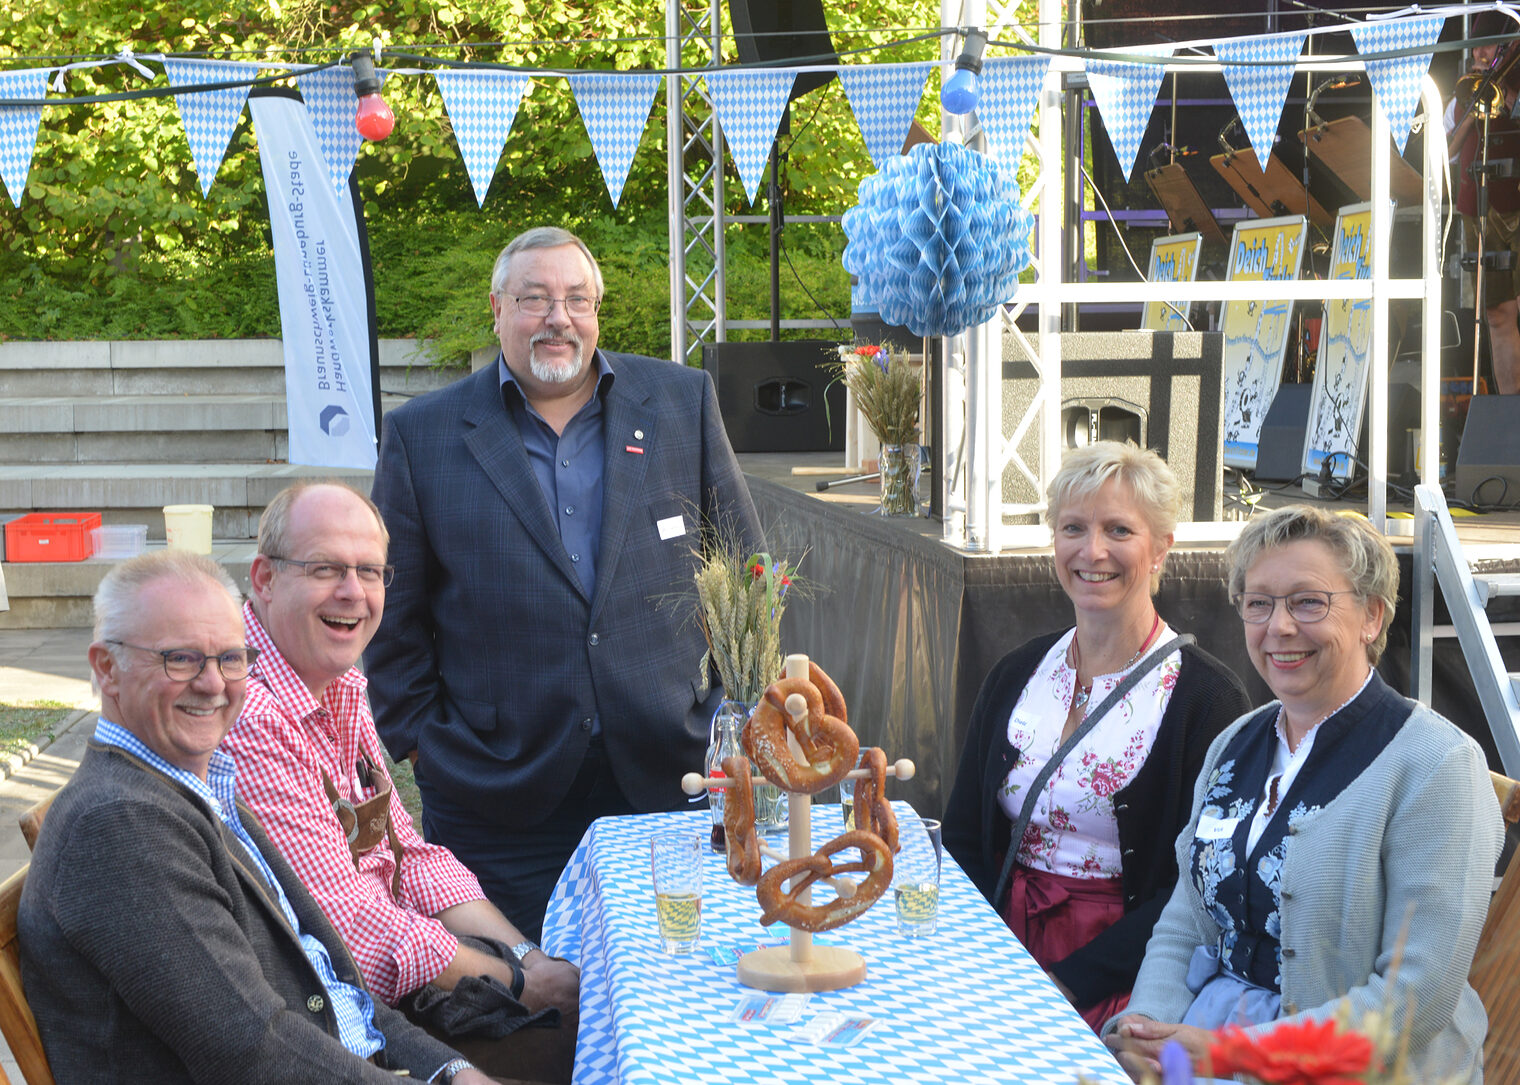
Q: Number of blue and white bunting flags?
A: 11